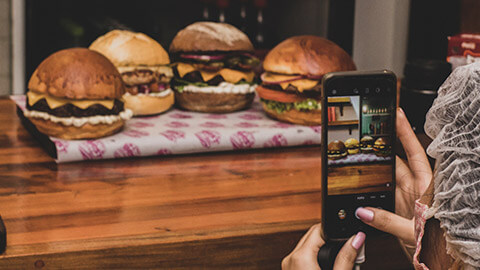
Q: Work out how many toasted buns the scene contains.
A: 4